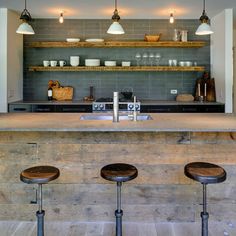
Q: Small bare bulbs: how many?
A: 2